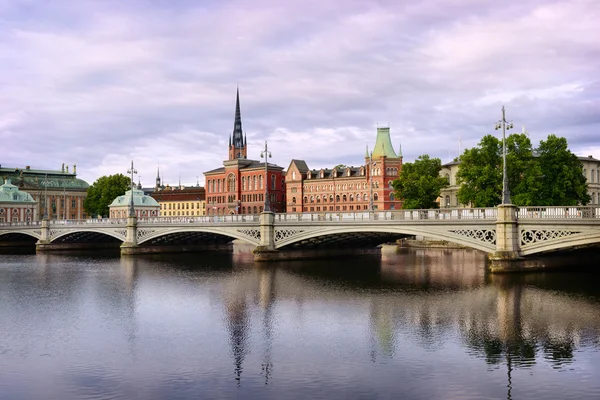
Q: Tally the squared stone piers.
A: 4